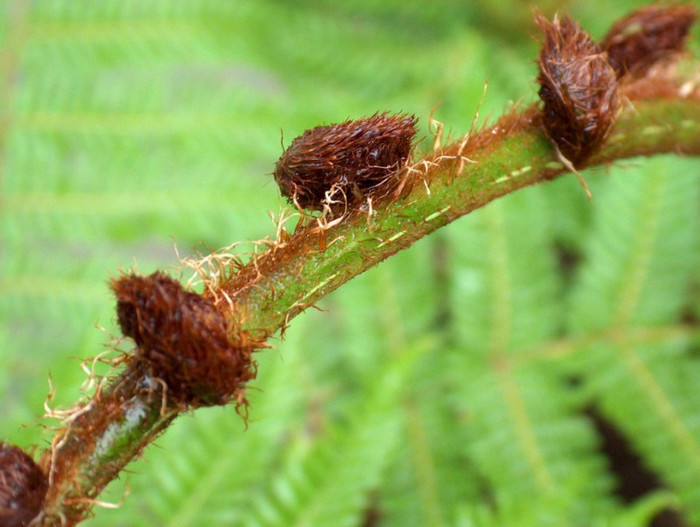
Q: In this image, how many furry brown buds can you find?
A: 5